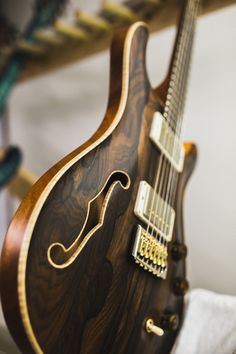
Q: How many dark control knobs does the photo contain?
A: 3